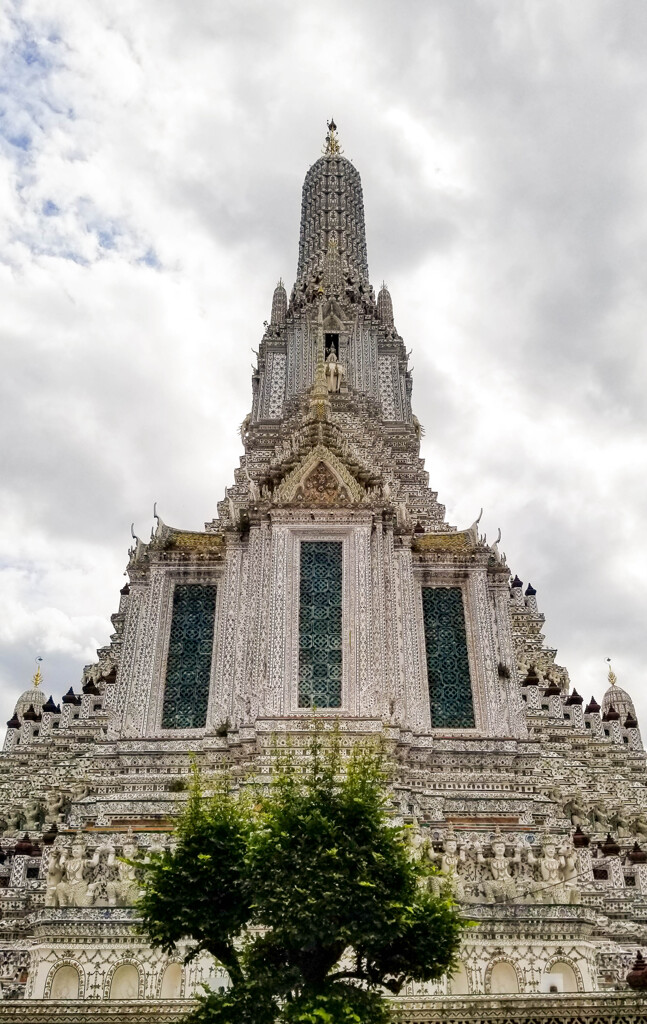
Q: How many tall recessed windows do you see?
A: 3